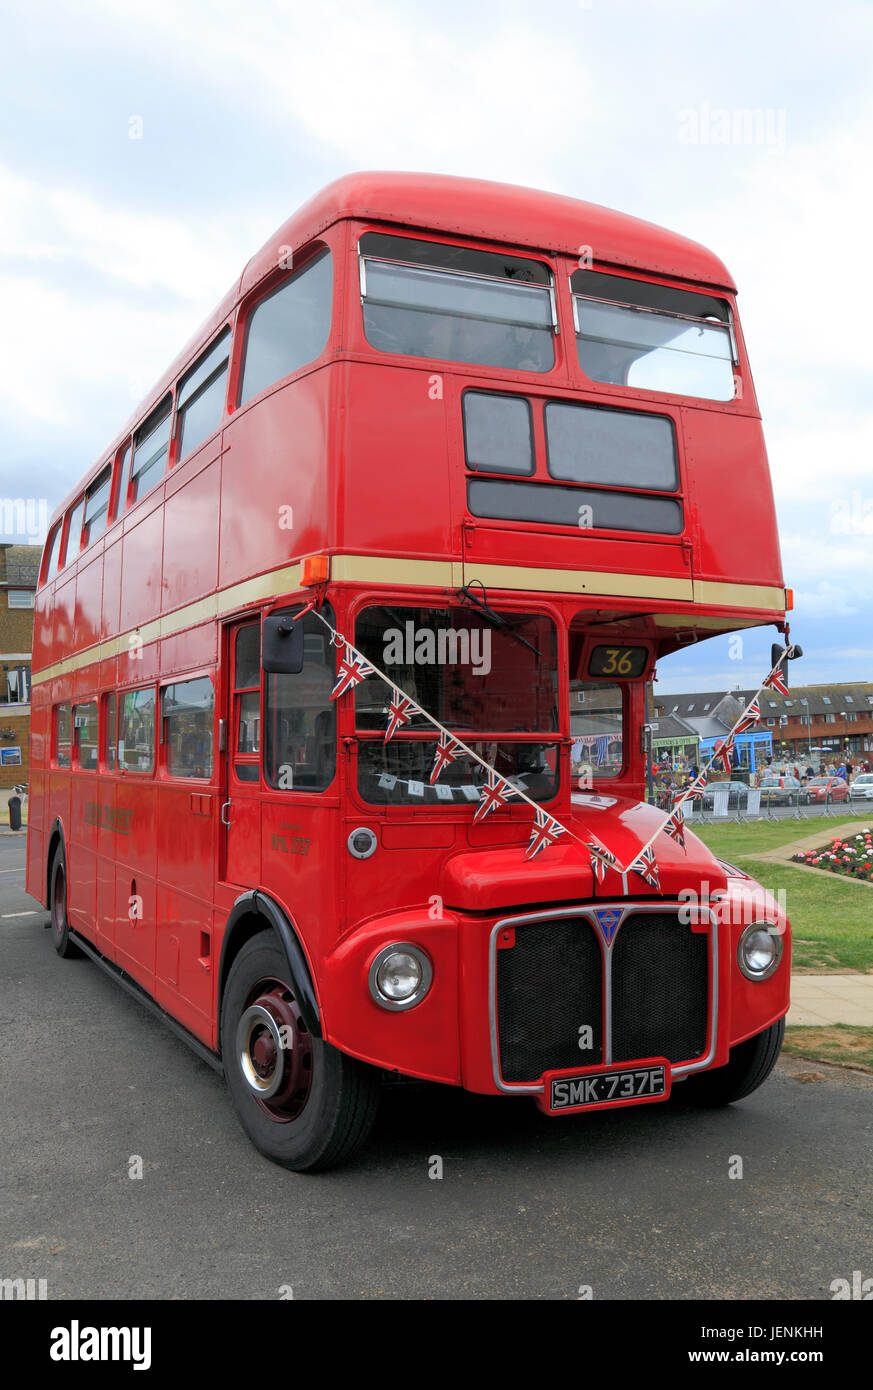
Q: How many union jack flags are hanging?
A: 12